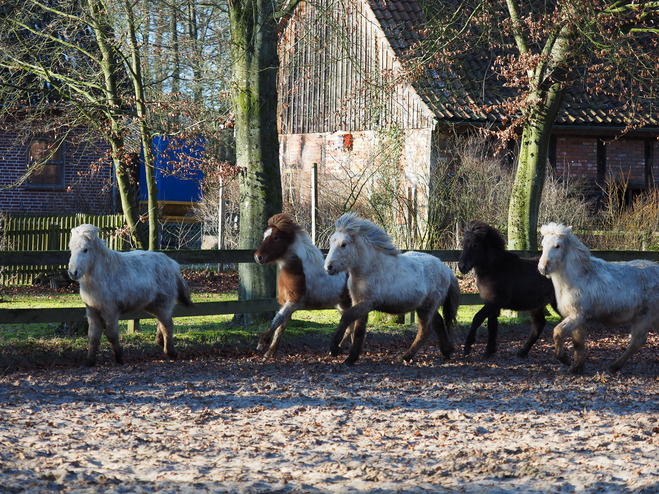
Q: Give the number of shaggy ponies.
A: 5